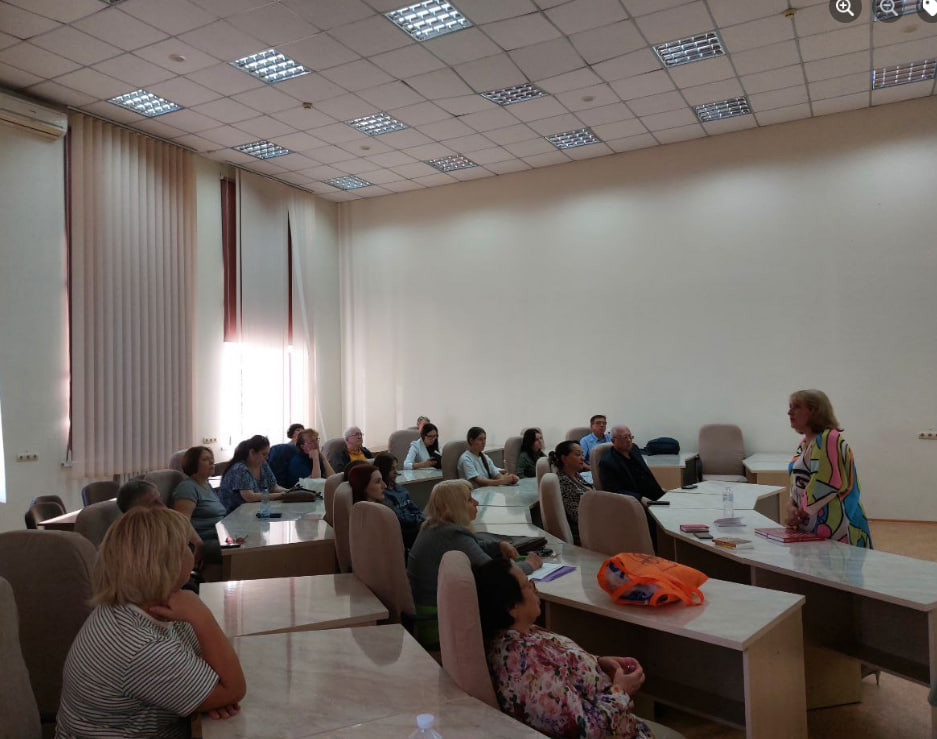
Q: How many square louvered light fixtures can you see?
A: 13